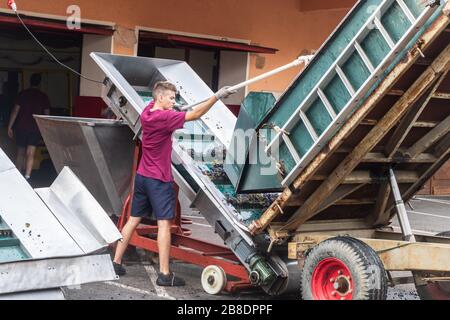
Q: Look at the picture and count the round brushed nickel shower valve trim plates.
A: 0